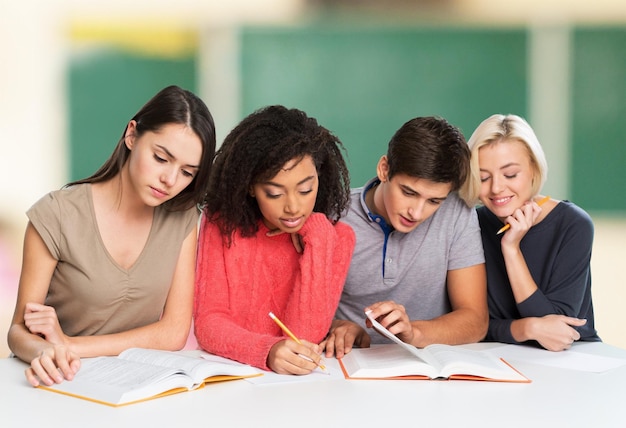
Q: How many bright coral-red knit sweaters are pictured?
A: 1